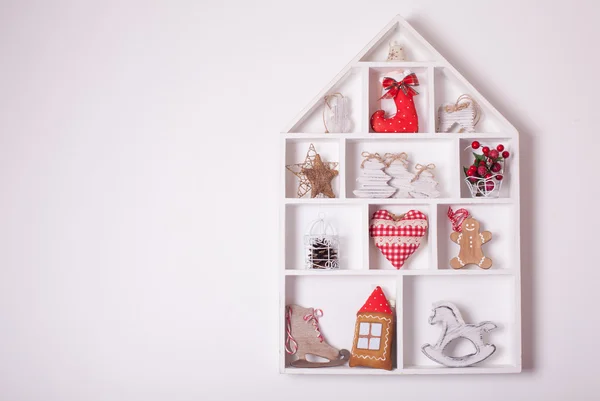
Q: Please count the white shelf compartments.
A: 12